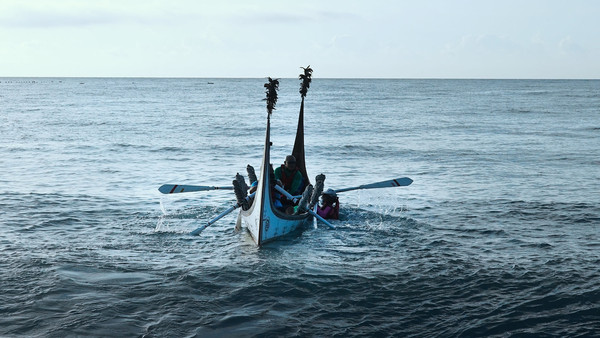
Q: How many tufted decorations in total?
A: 2